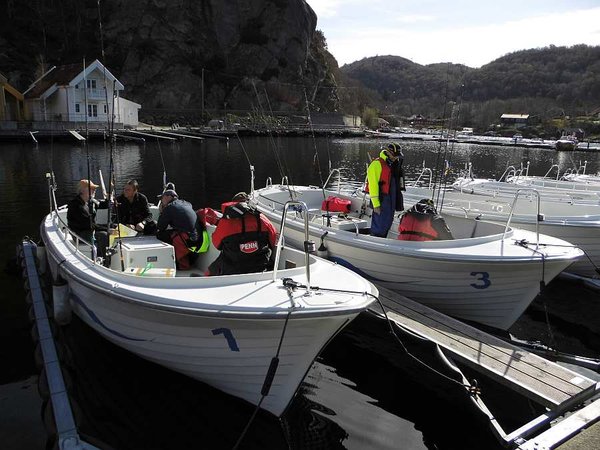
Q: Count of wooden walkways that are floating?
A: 1